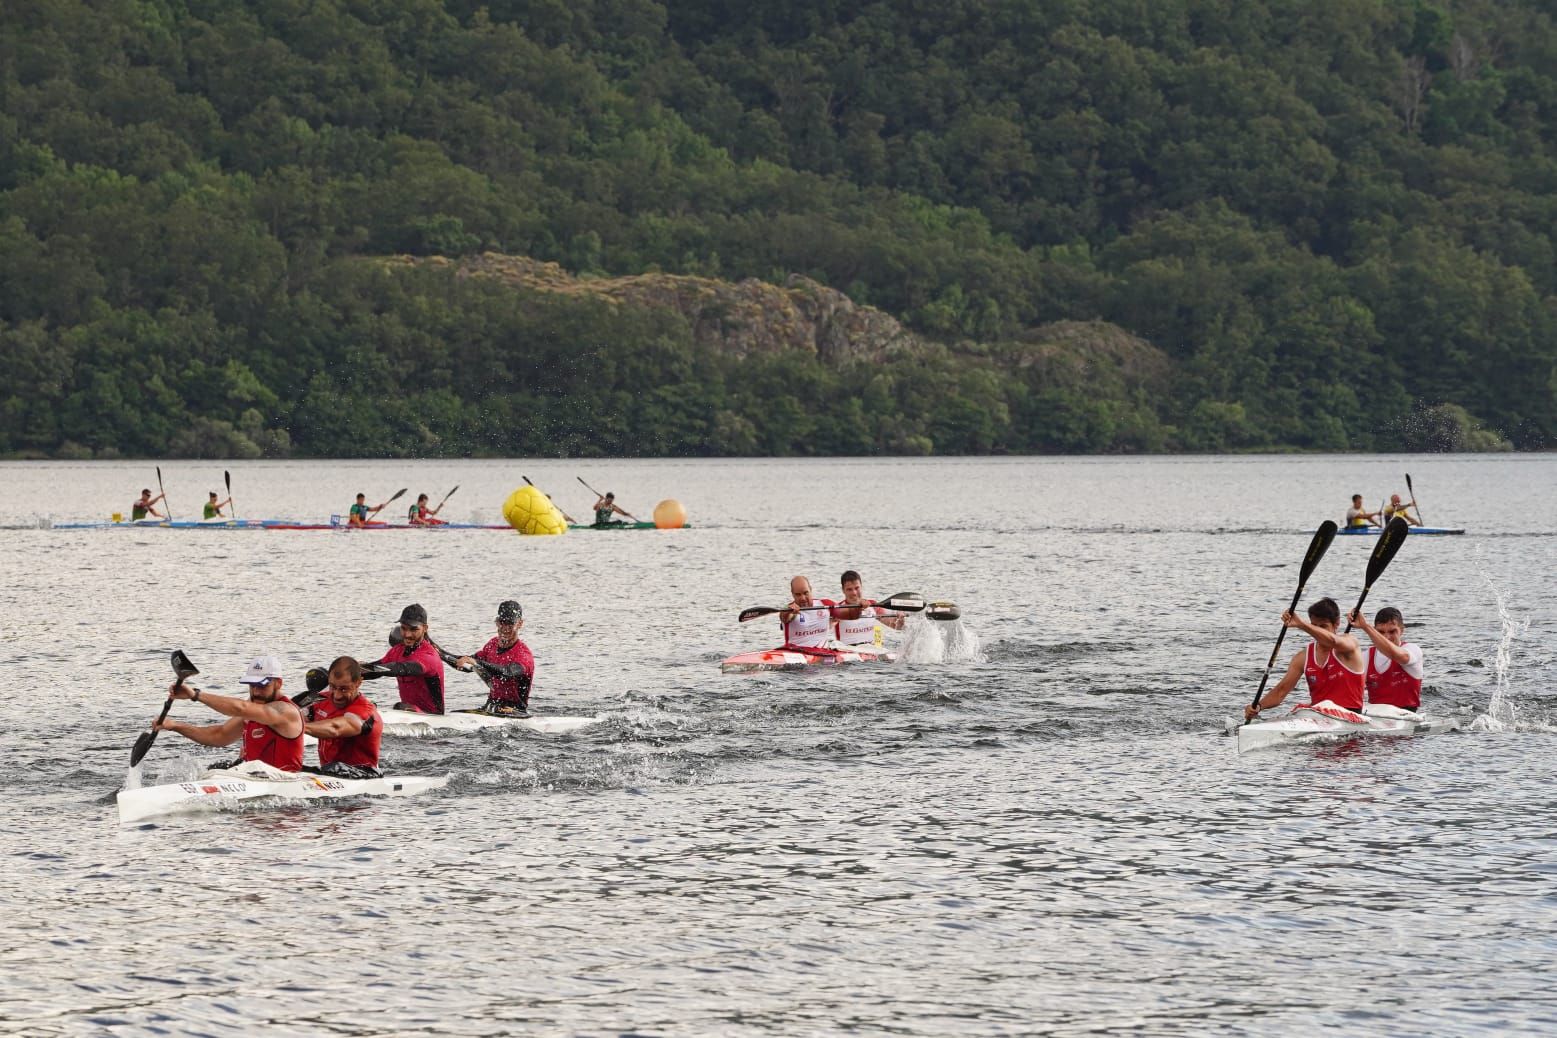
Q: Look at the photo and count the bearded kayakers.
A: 3